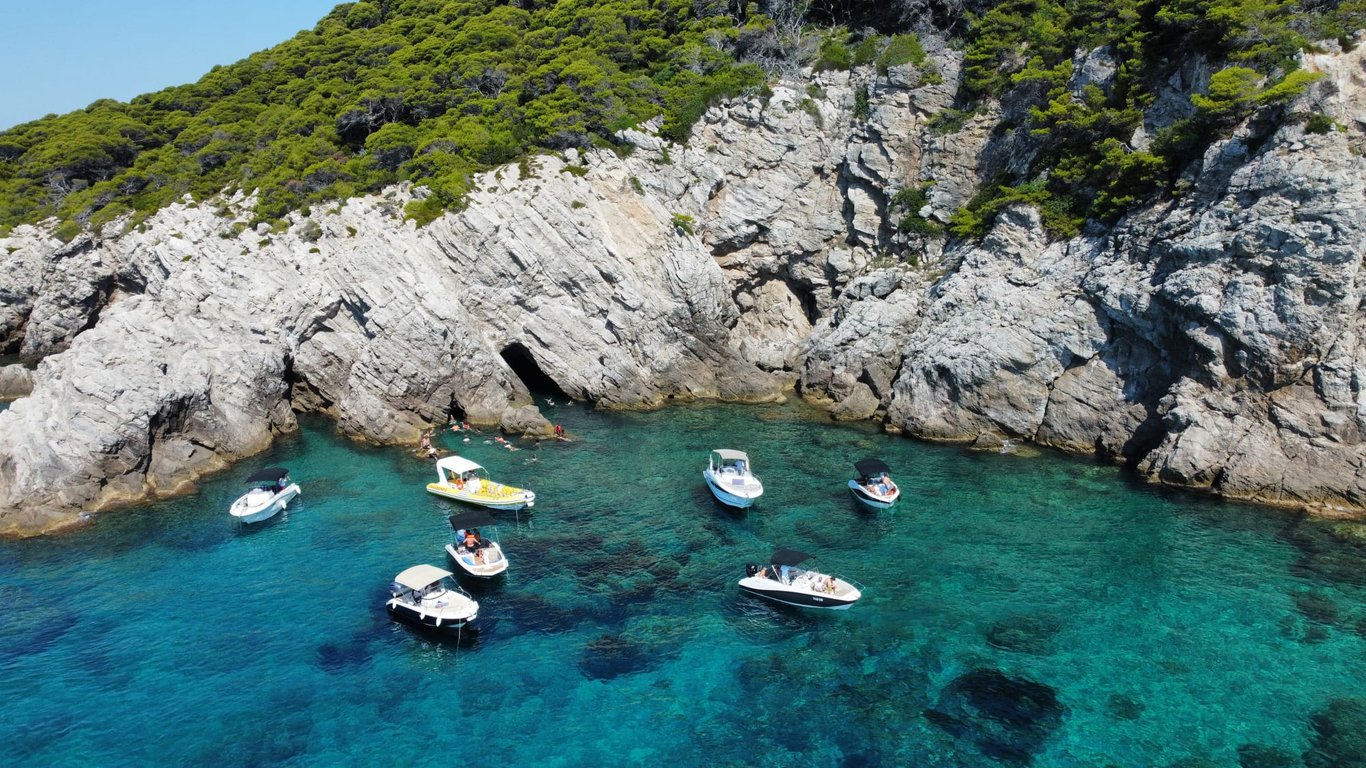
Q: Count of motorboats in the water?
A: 7